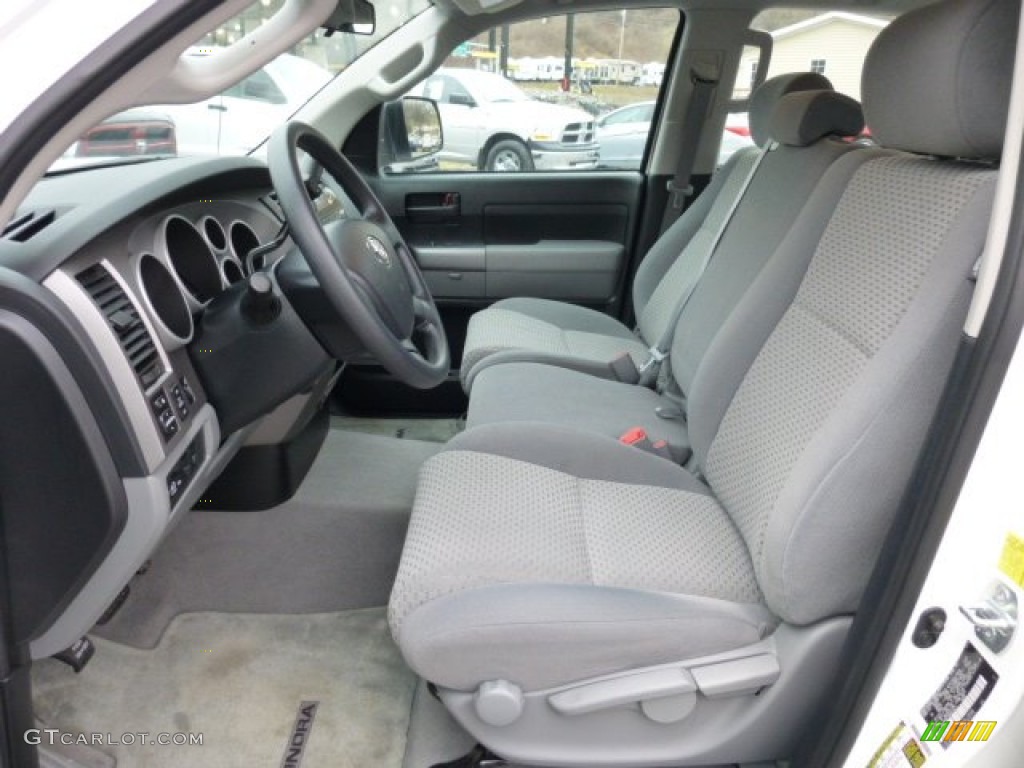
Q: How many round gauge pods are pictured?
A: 5